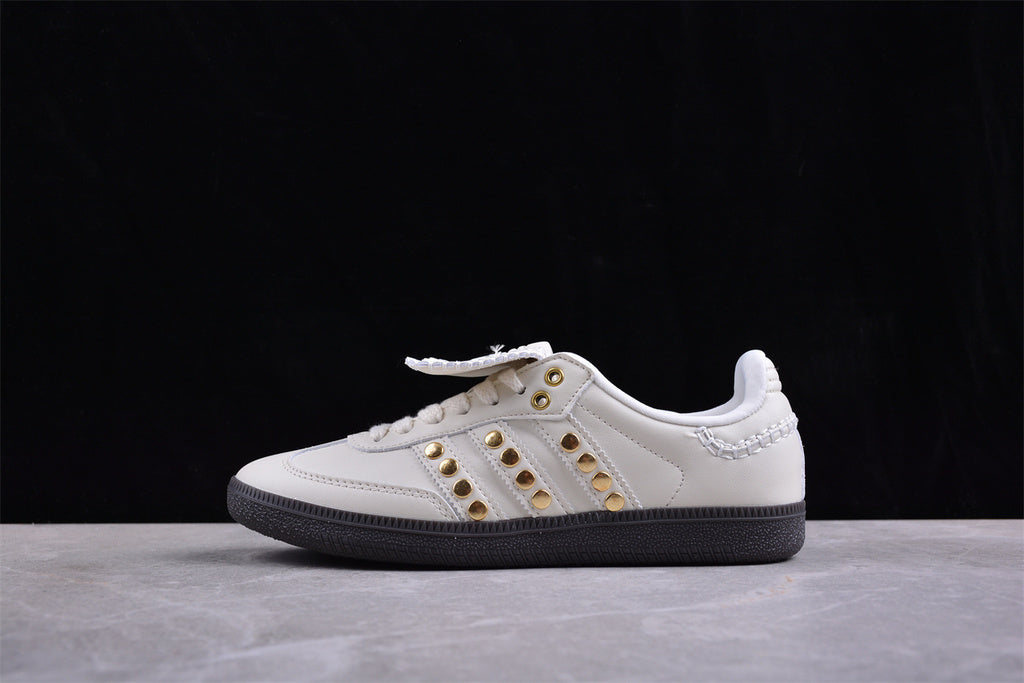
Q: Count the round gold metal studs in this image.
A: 12